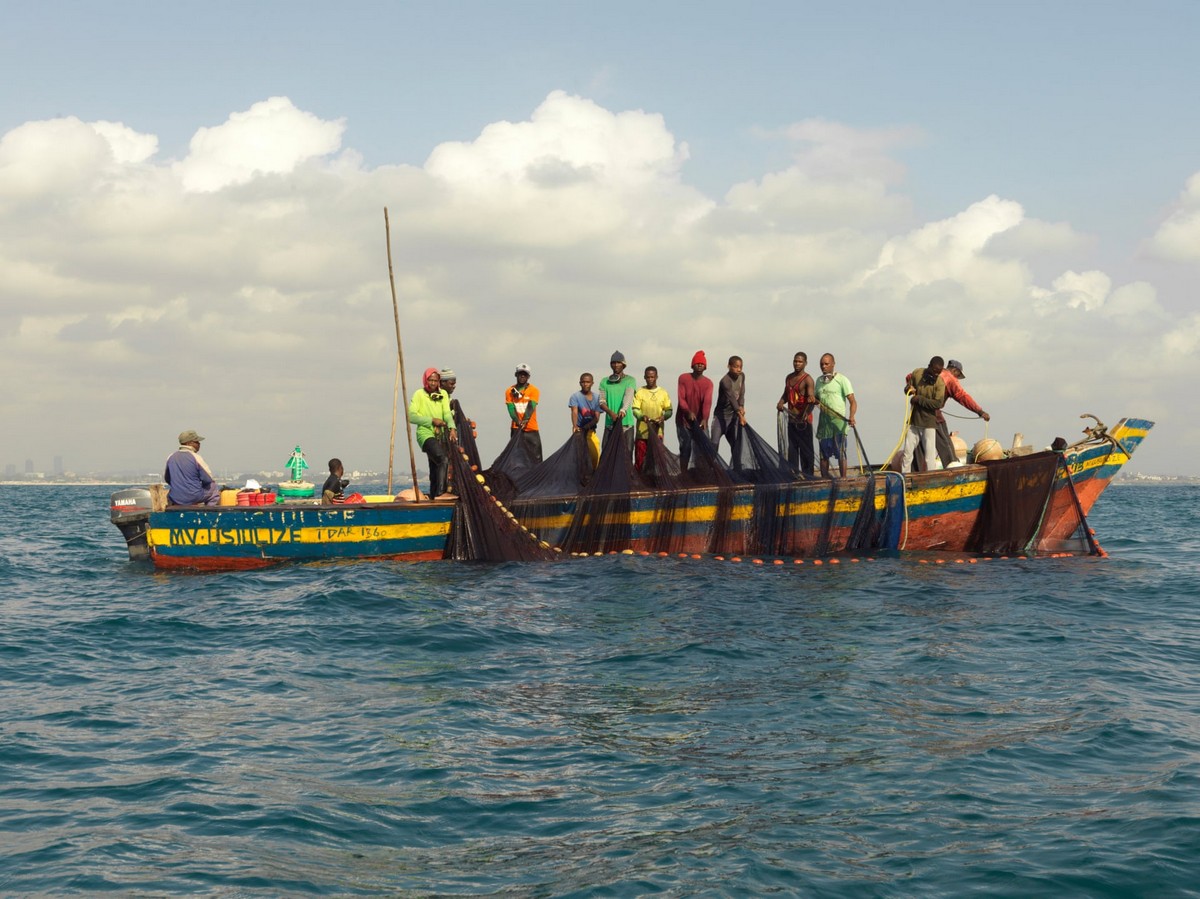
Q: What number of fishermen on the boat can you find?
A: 14